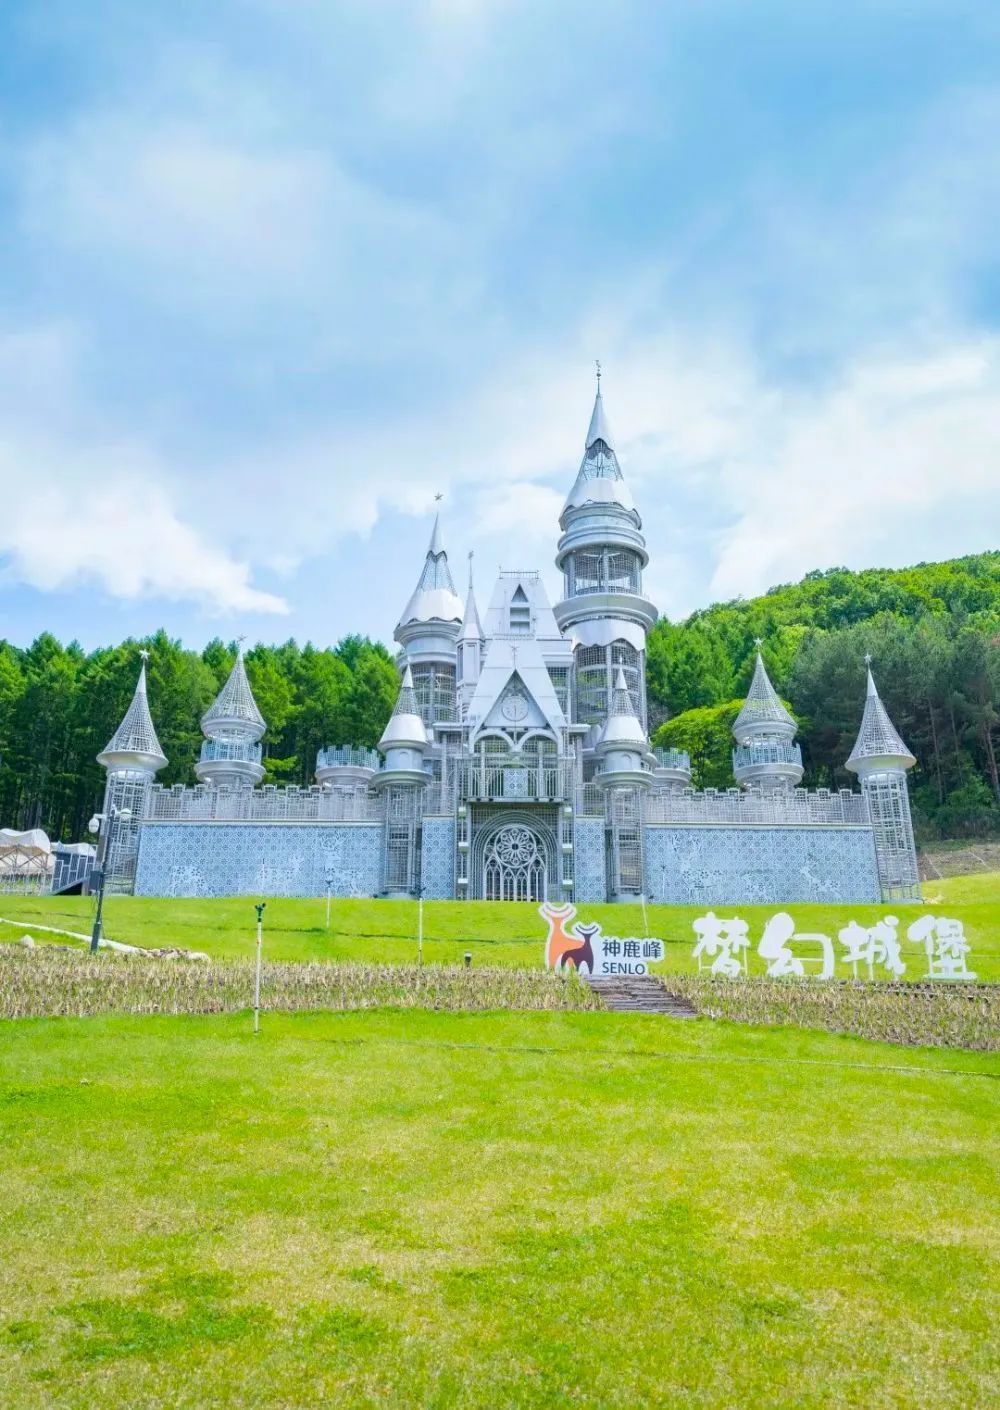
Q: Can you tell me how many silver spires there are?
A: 9